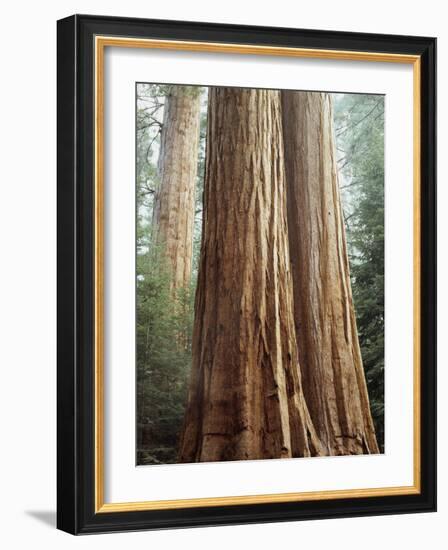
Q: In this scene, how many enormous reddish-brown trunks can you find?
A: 3